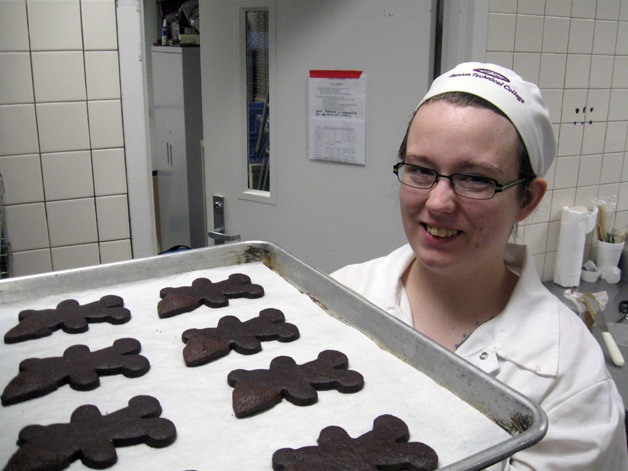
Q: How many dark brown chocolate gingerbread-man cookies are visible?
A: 7